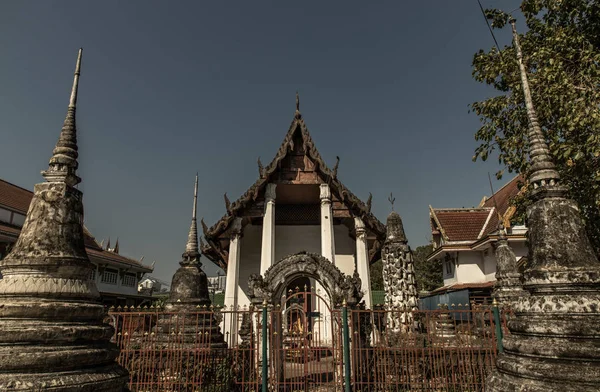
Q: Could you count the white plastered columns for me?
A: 4